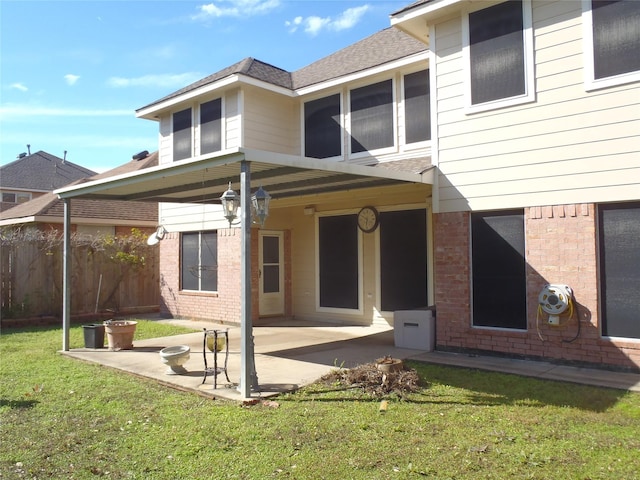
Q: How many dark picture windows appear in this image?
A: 12